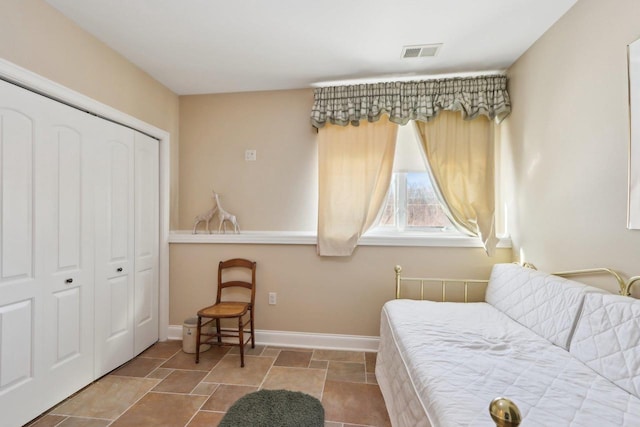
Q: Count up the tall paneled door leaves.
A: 4